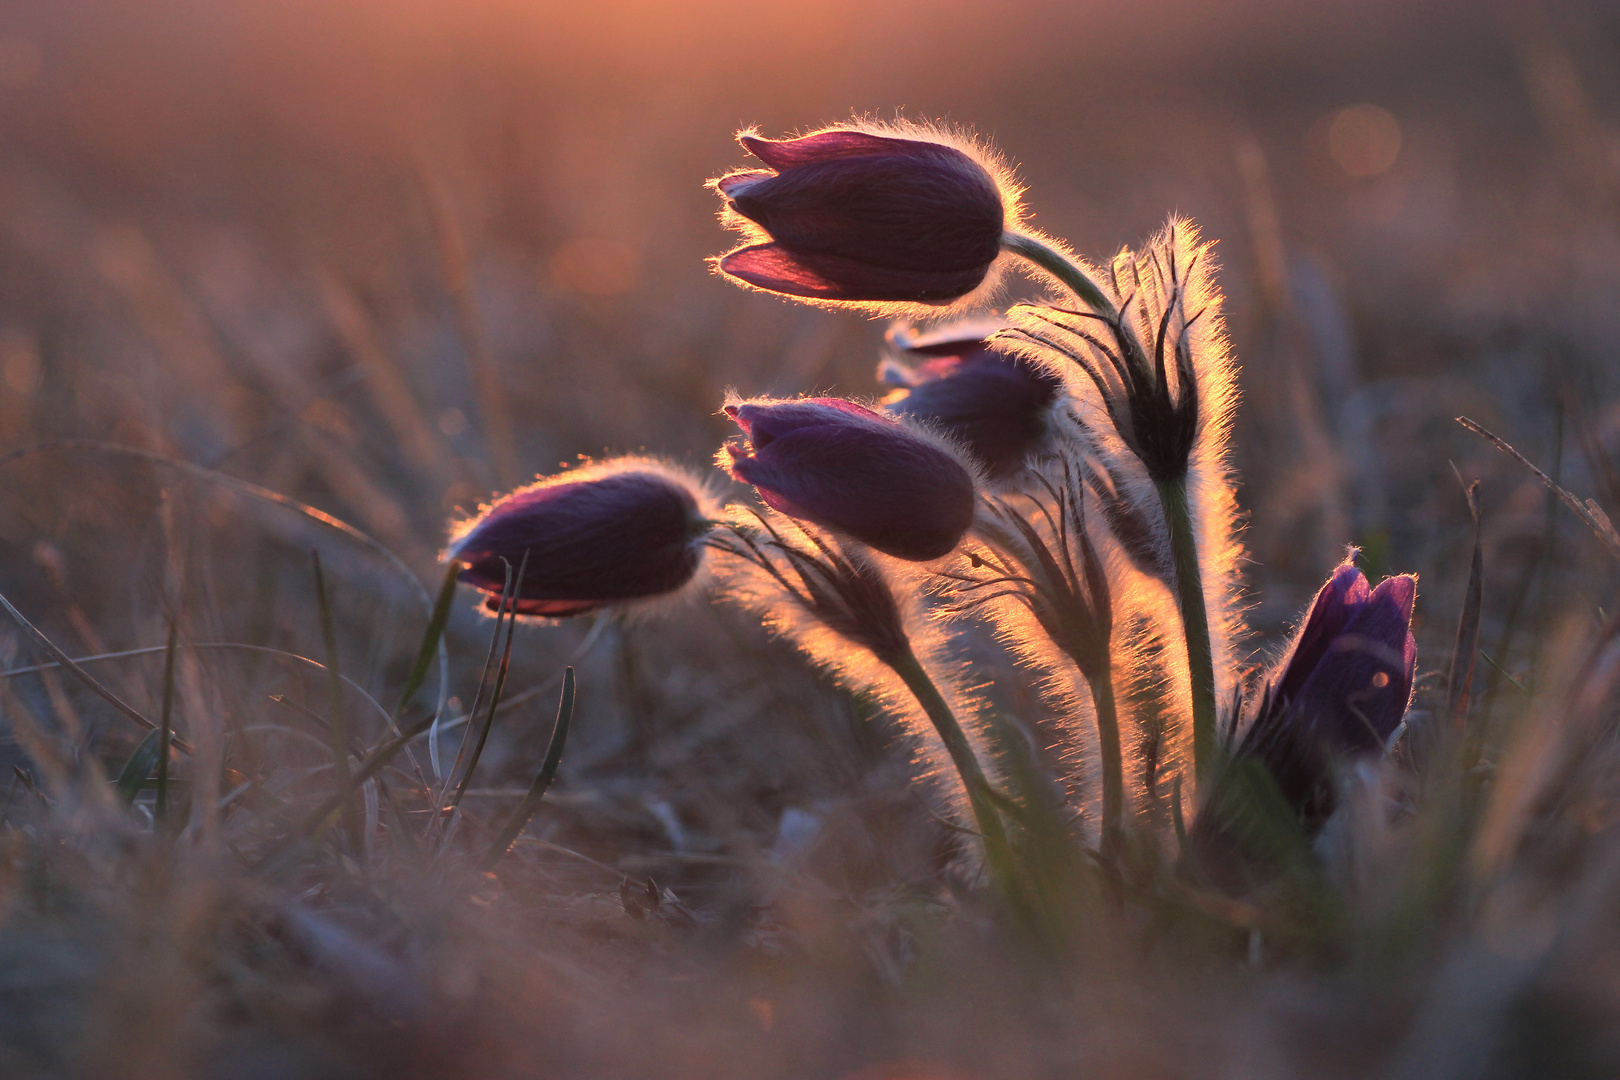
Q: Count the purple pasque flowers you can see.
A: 5